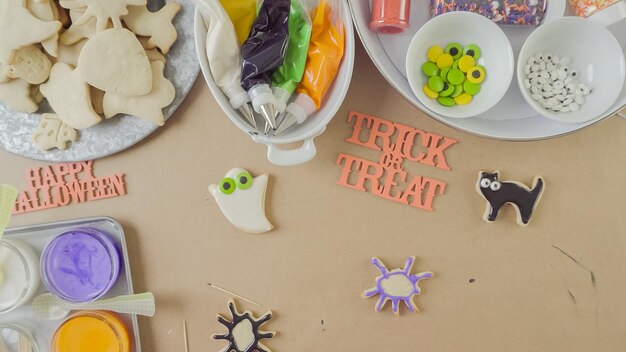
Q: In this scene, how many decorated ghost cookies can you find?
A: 1